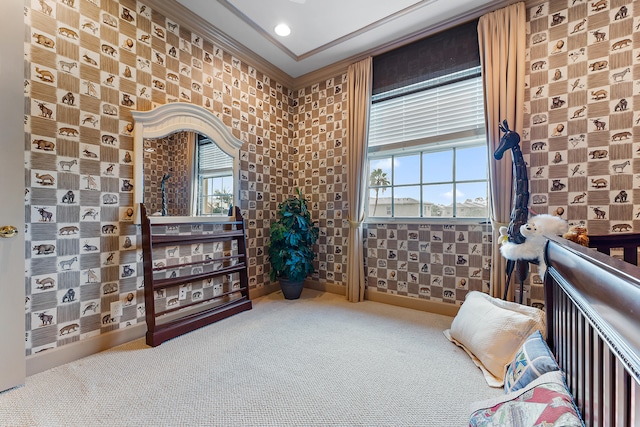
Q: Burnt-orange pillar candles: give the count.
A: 0